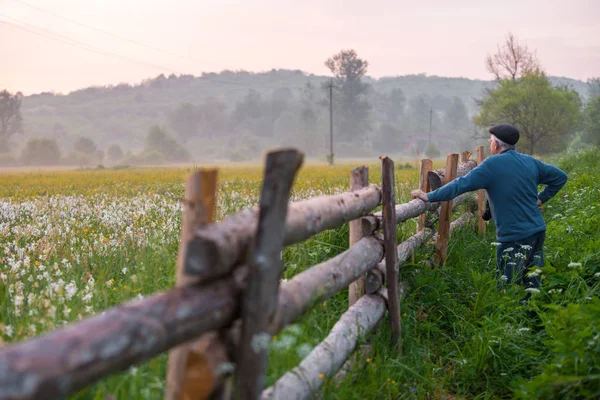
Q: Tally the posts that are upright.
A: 8